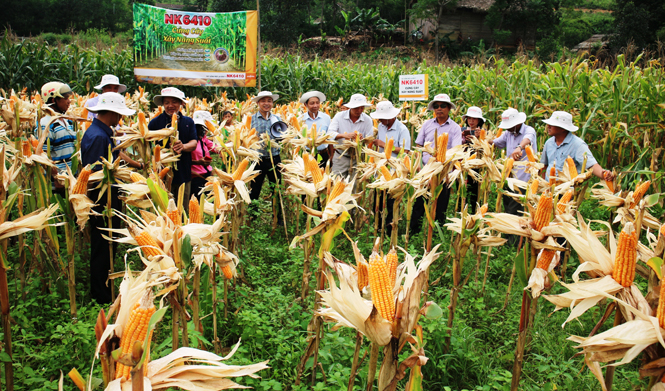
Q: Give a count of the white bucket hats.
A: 12